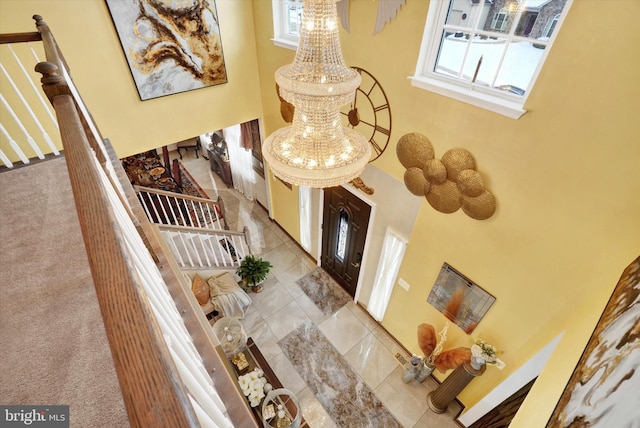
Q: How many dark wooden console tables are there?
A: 1